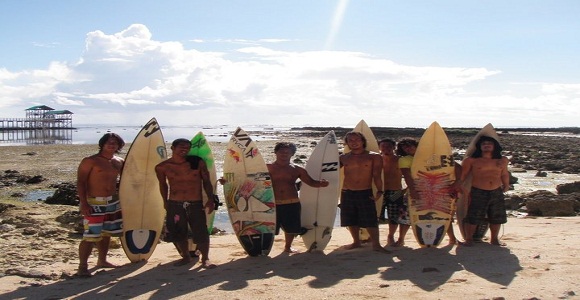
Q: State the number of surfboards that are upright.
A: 7